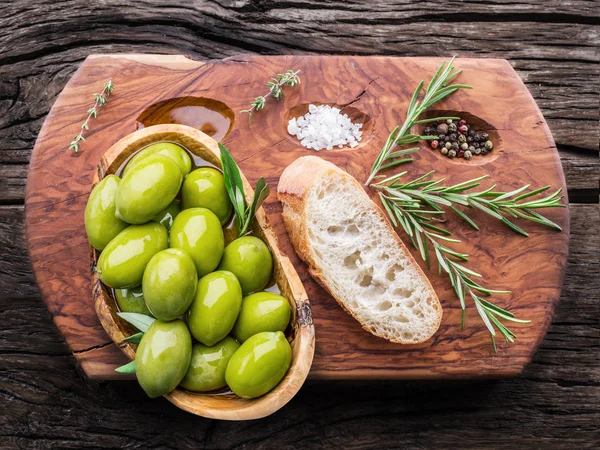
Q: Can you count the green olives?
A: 15